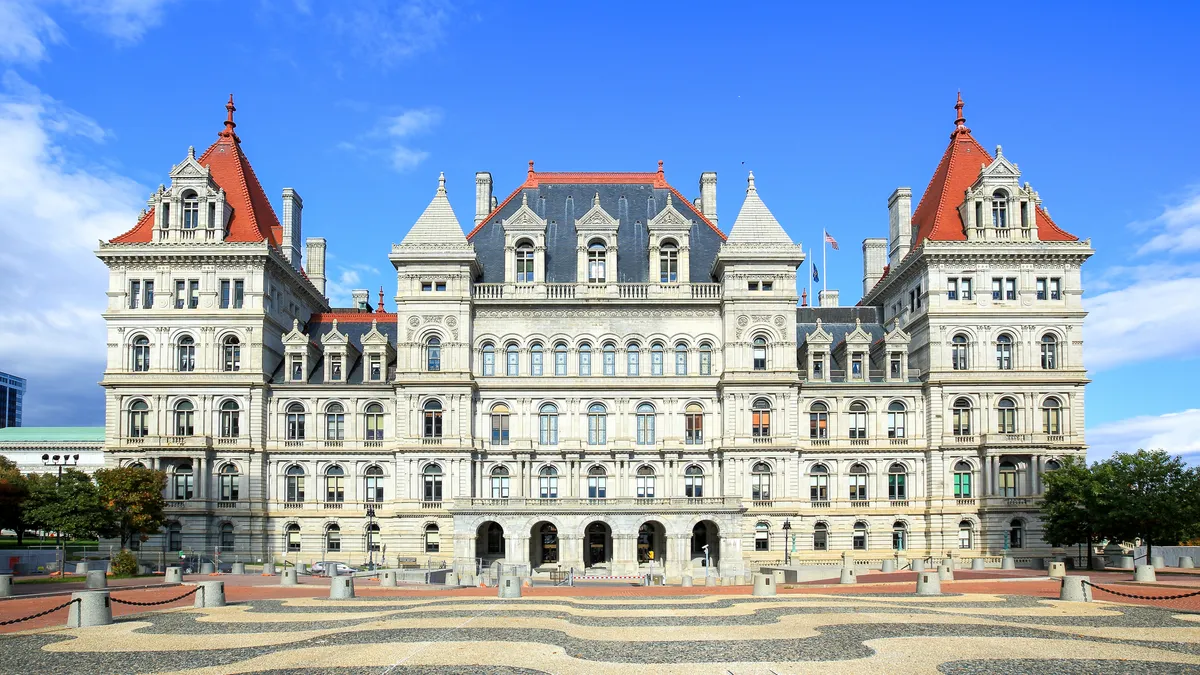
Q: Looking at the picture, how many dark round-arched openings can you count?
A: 5